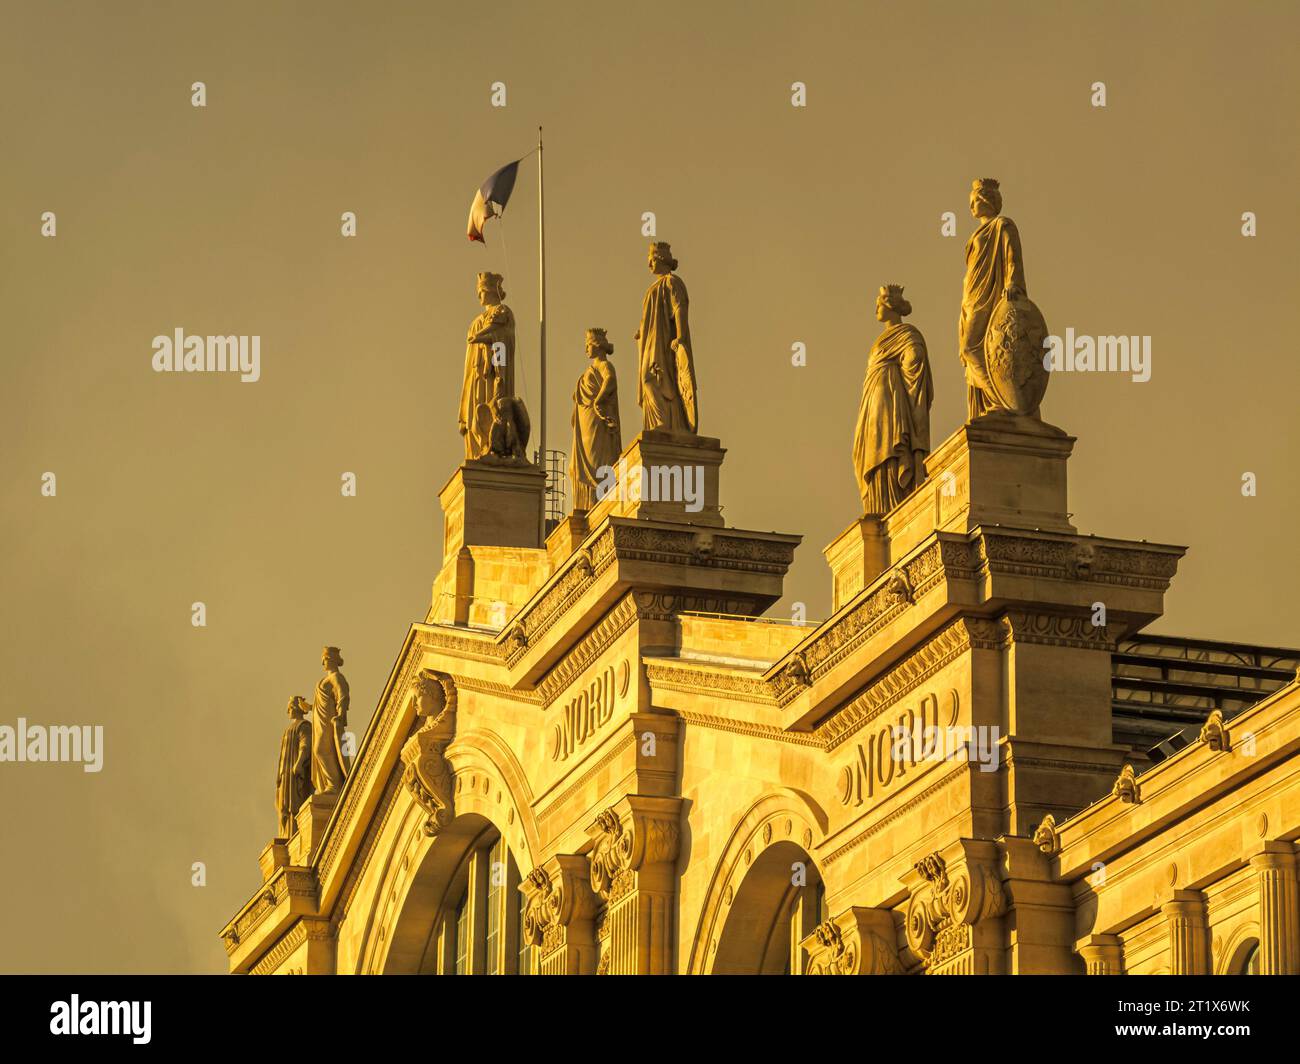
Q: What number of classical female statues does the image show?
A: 7